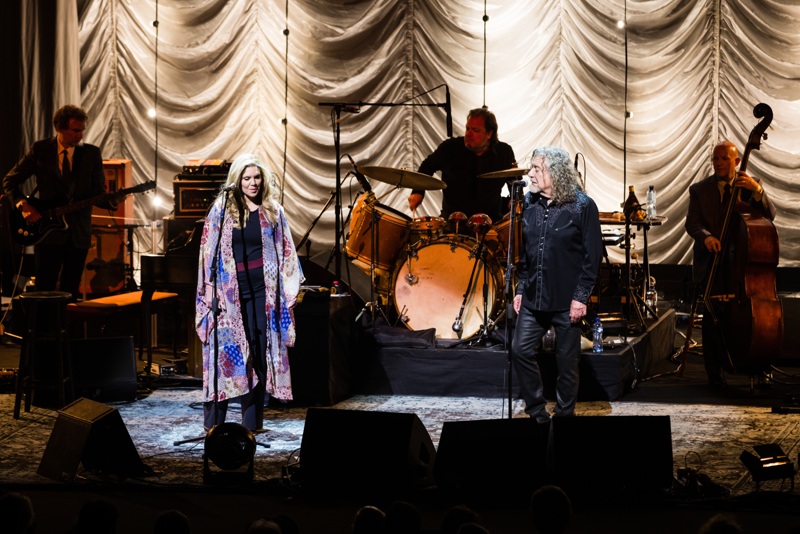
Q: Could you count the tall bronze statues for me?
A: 0